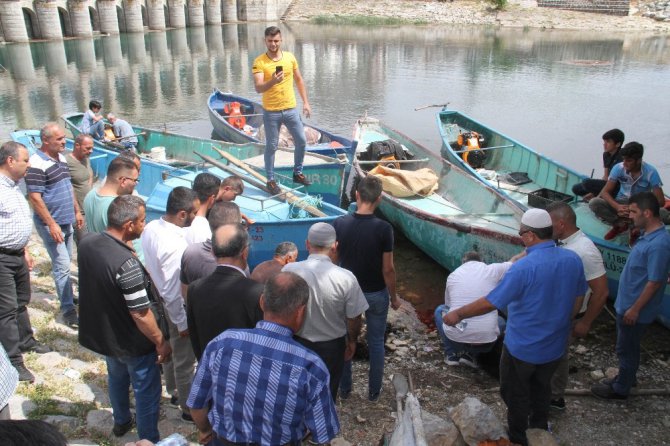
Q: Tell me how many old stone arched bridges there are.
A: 1